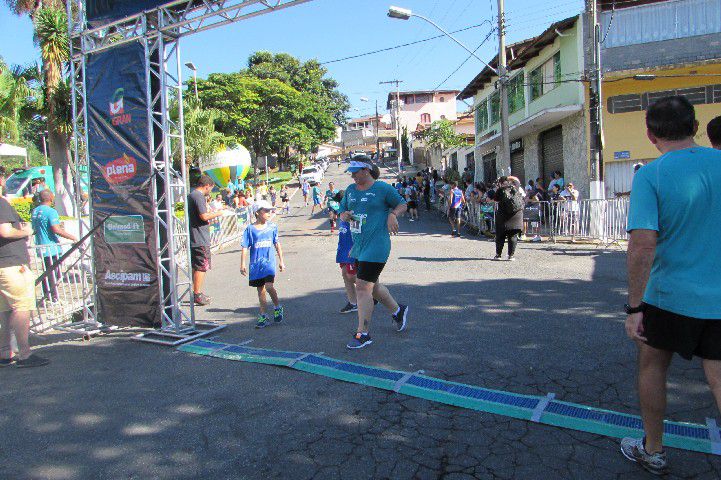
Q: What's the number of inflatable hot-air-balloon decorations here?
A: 1